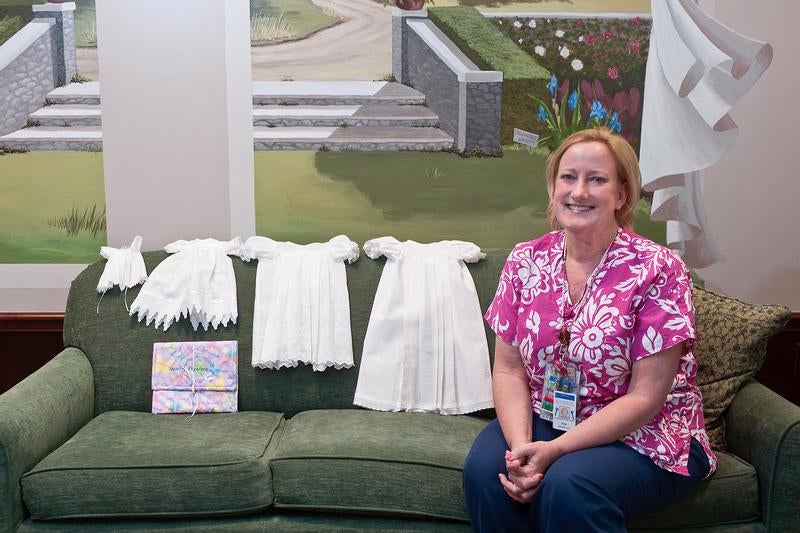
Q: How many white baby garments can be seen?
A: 4